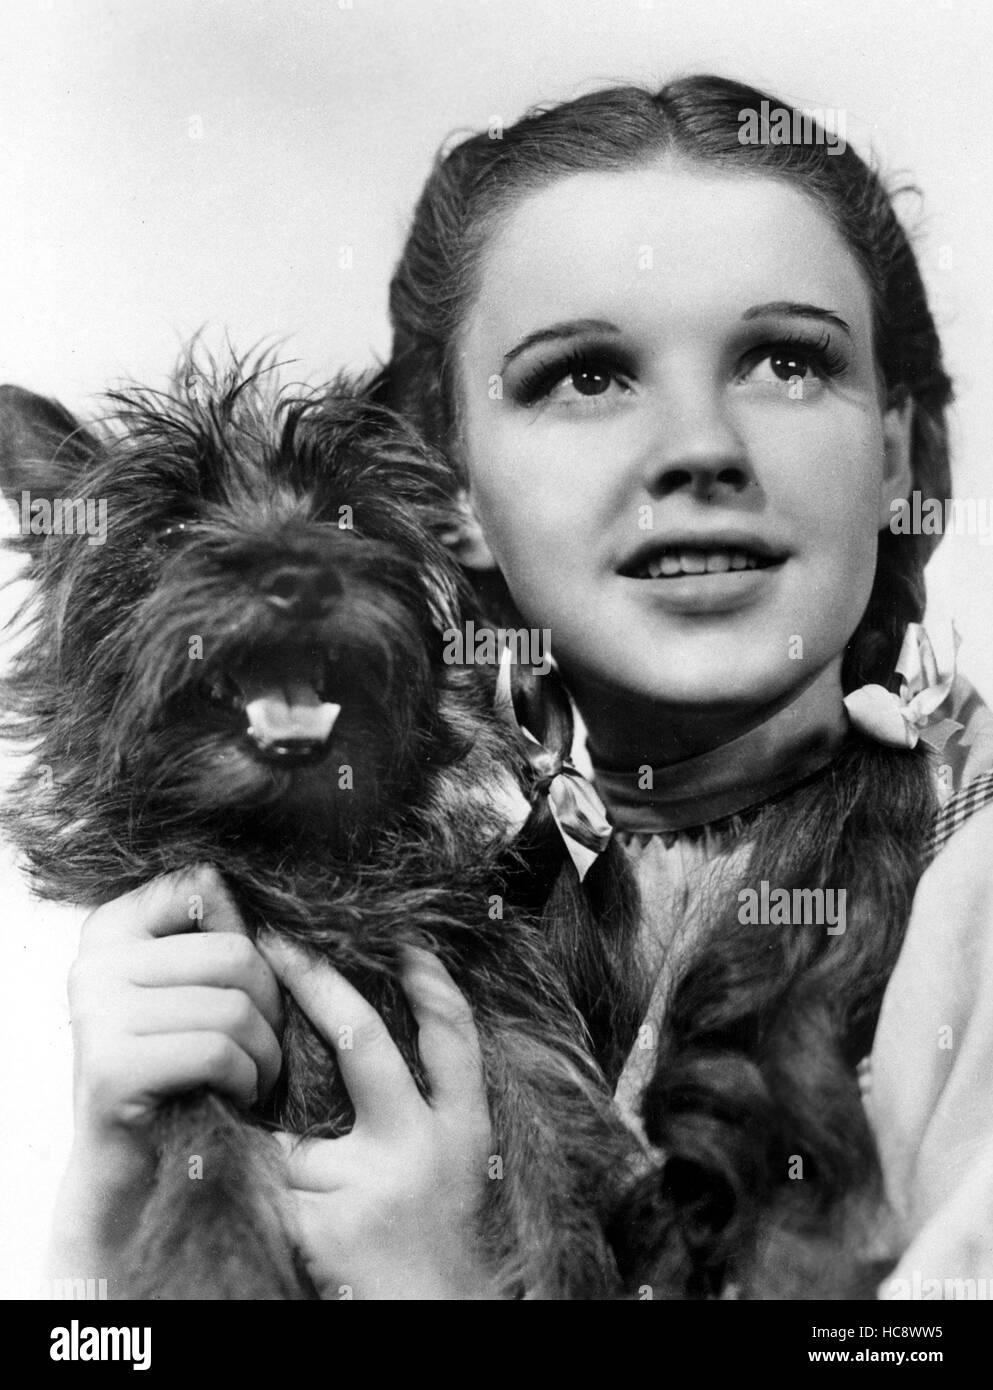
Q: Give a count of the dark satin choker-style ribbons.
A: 1